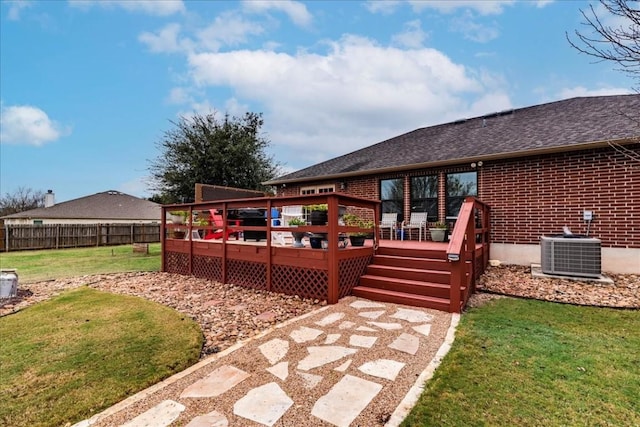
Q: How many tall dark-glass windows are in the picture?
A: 3